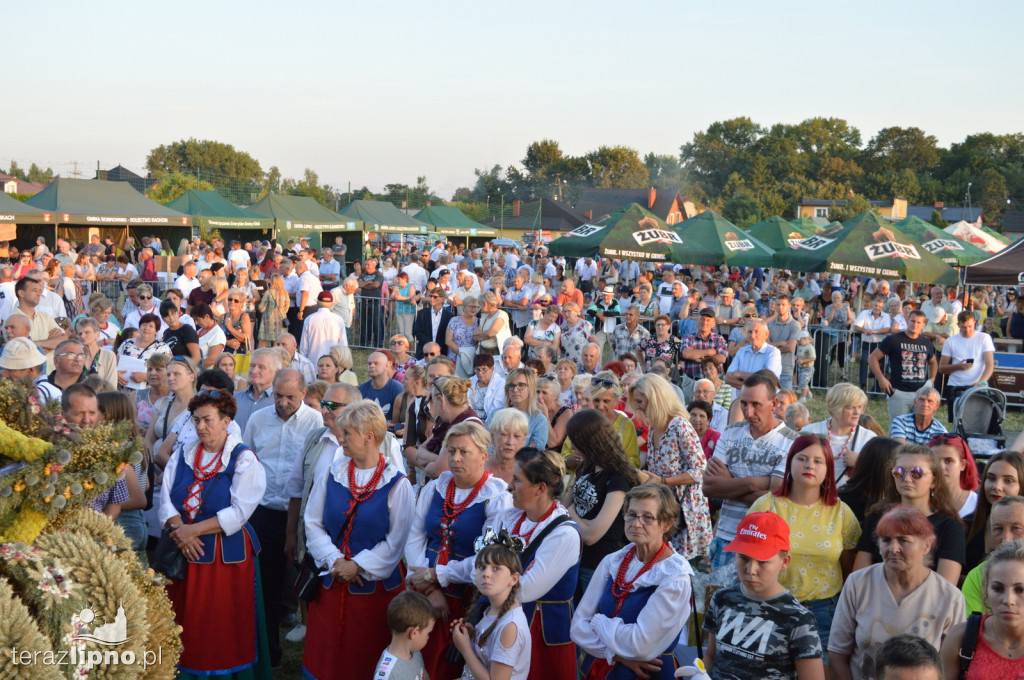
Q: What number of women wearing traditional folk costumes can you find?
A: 5